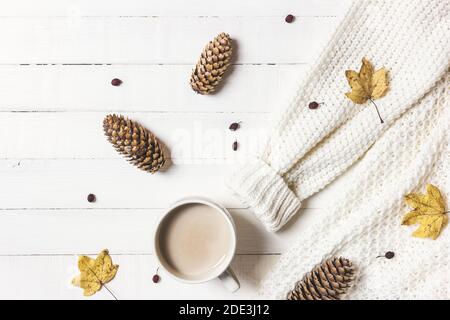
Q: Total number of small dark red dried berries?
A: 8